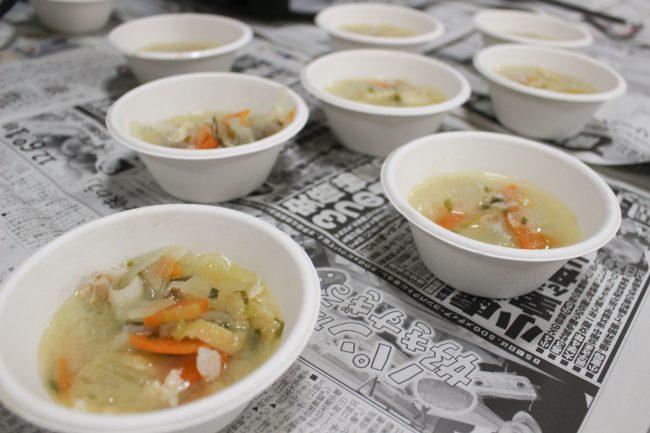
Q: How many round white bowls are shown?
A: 9